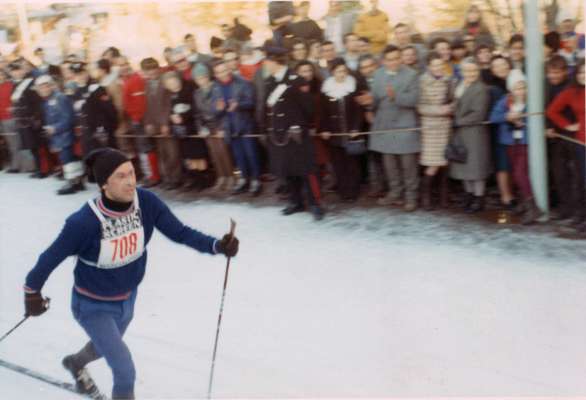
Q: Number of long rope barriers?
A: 1